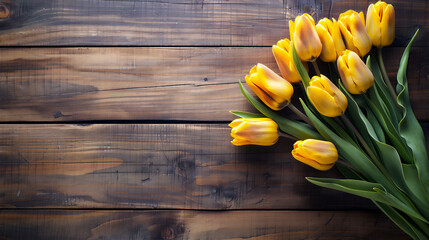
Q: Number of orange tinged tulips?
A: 10